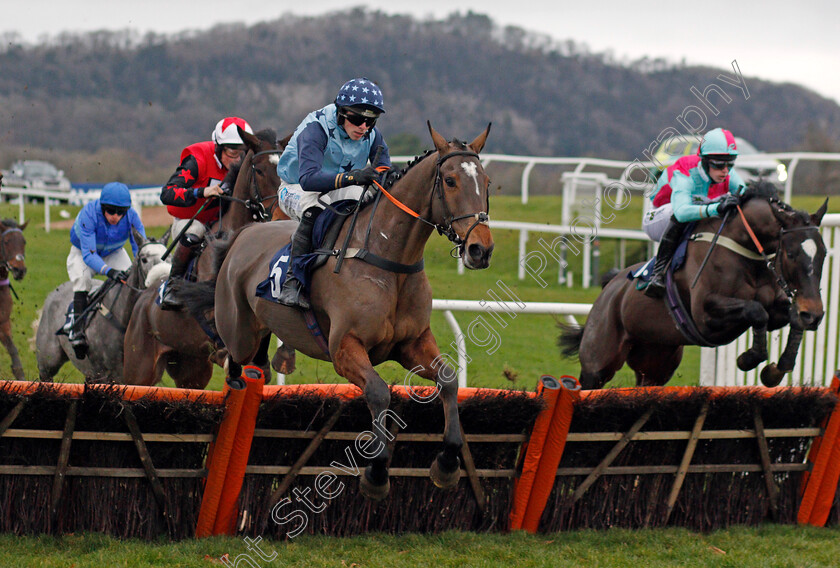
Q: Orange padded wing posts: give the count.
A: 6